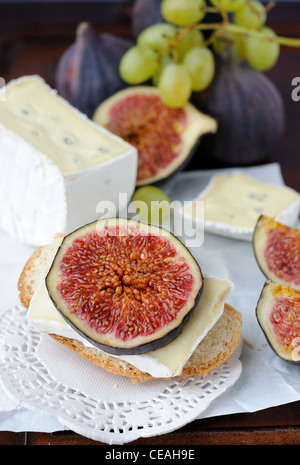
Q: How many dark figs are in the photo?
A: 3